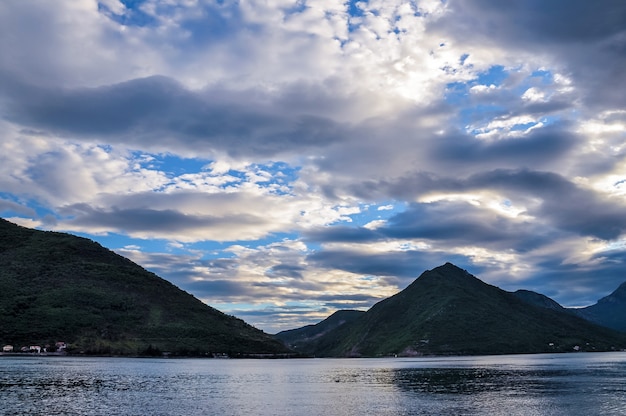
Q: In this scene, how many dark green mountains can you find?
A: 2